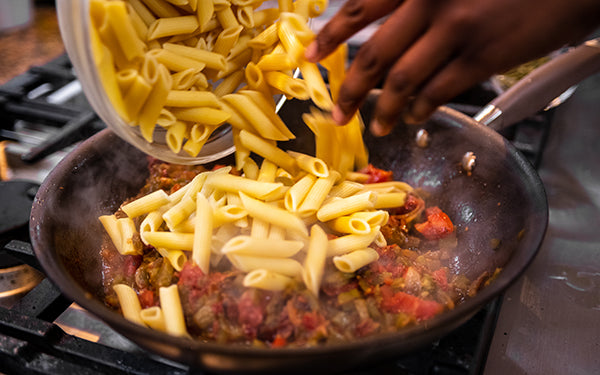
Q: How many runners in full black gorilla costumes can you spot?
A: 0